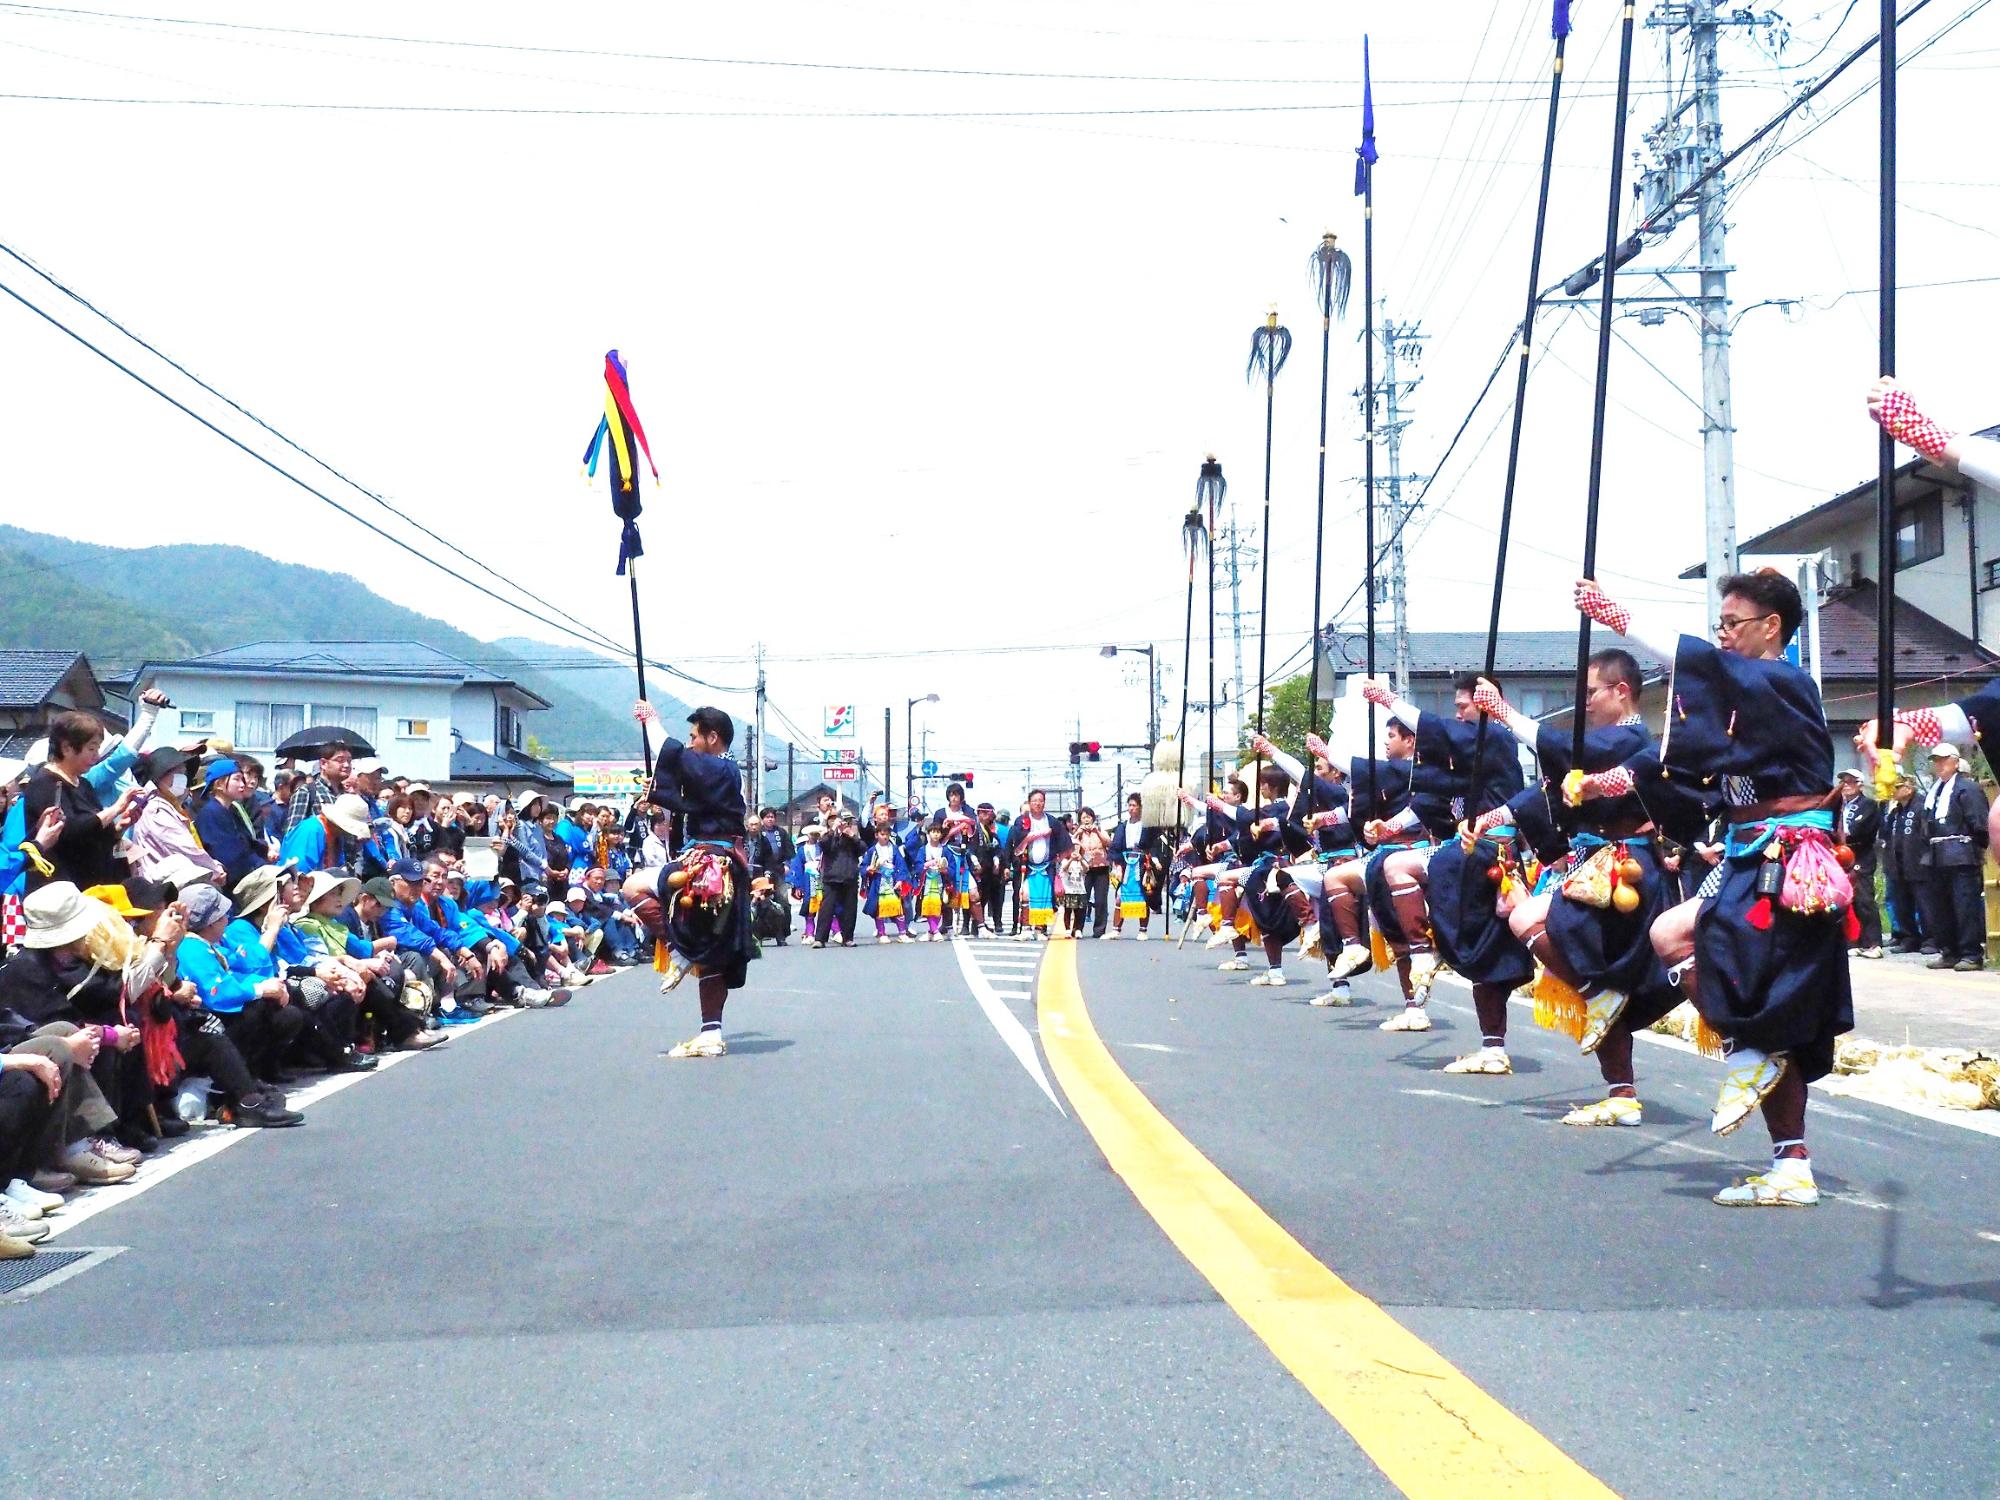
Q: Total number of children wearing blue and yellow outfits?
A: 3